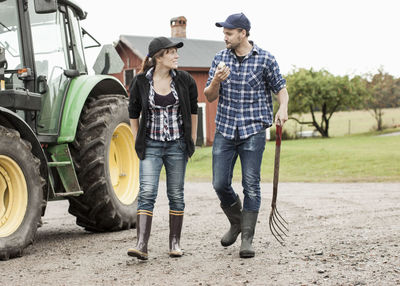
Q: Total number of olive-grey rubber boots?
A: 2